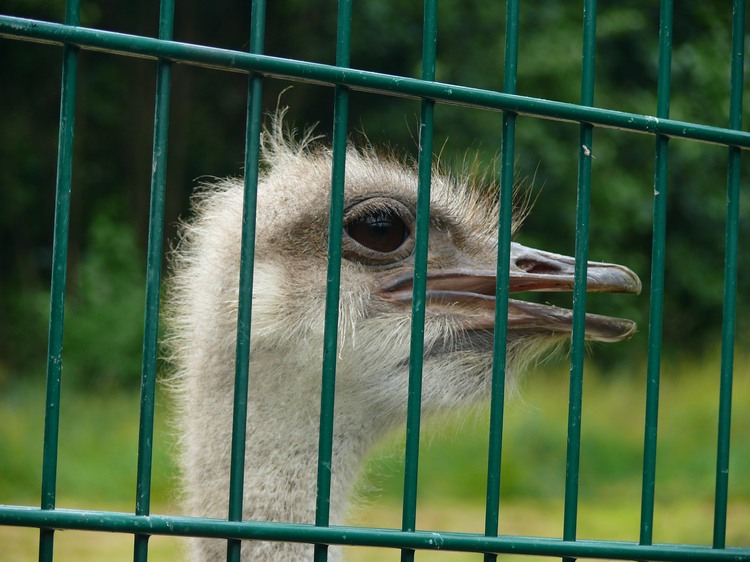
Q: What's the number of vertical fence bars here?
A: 9